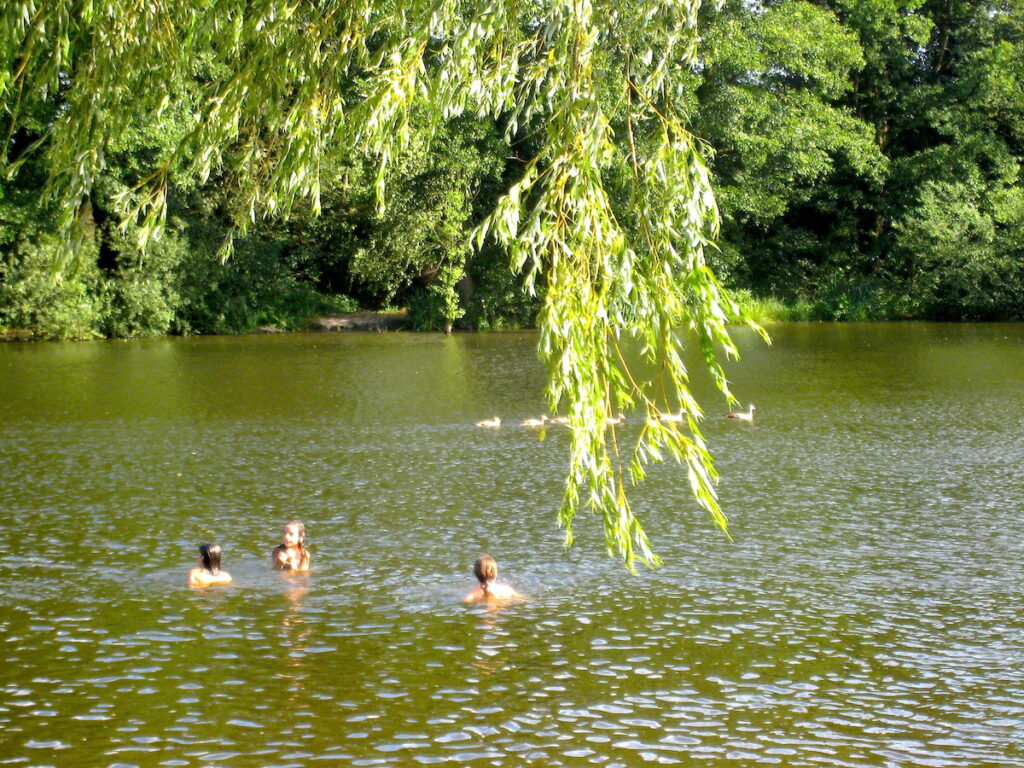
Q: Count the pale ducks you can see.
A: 6